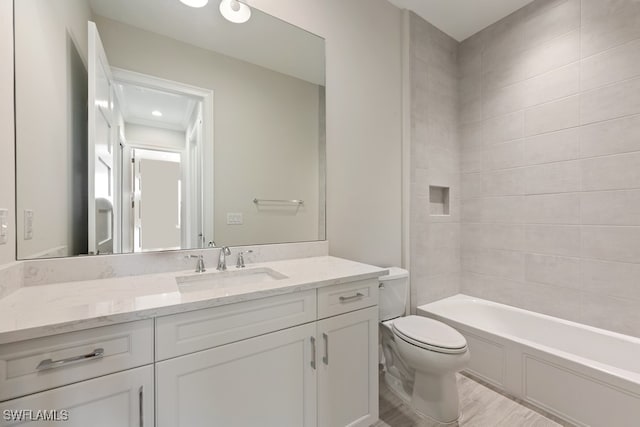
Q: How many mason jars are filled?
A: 0